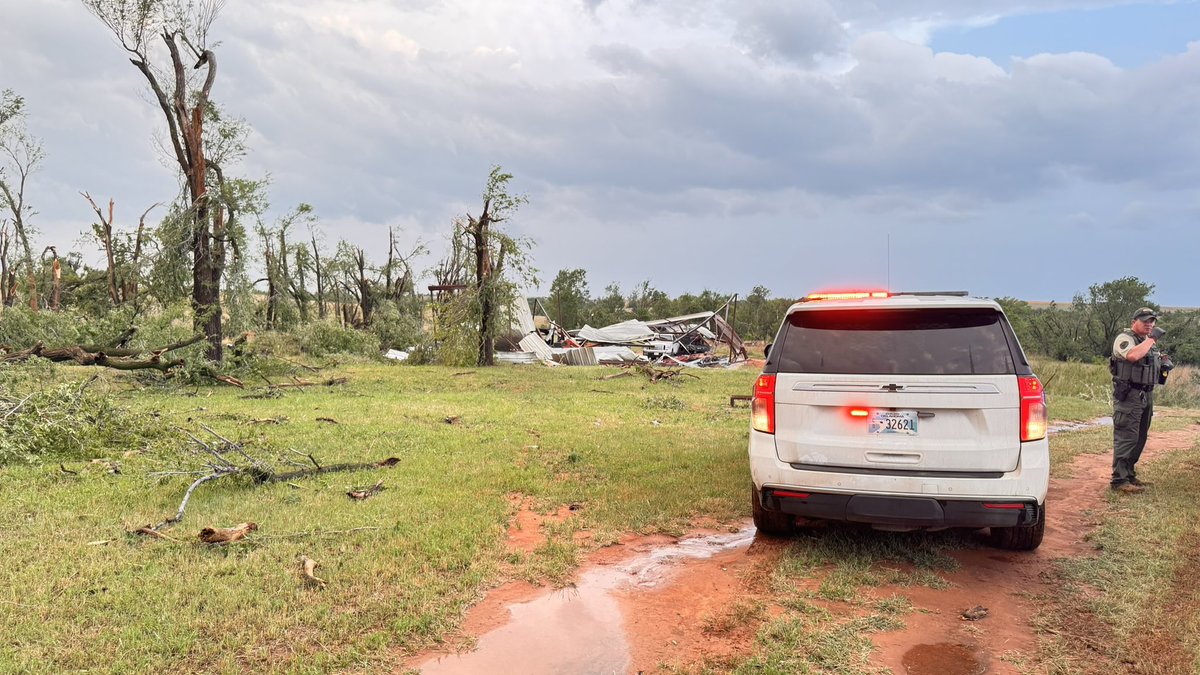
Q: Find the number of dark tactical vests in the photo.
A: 1